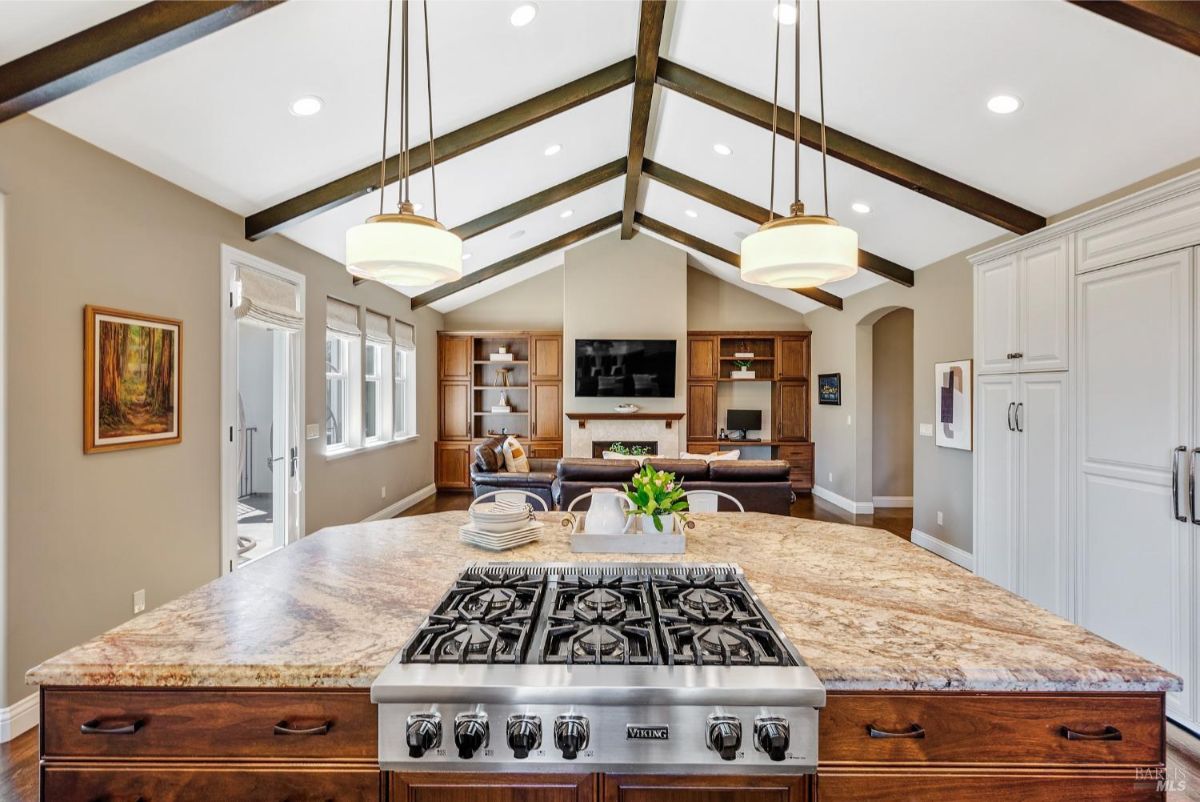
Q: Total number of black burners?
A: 6